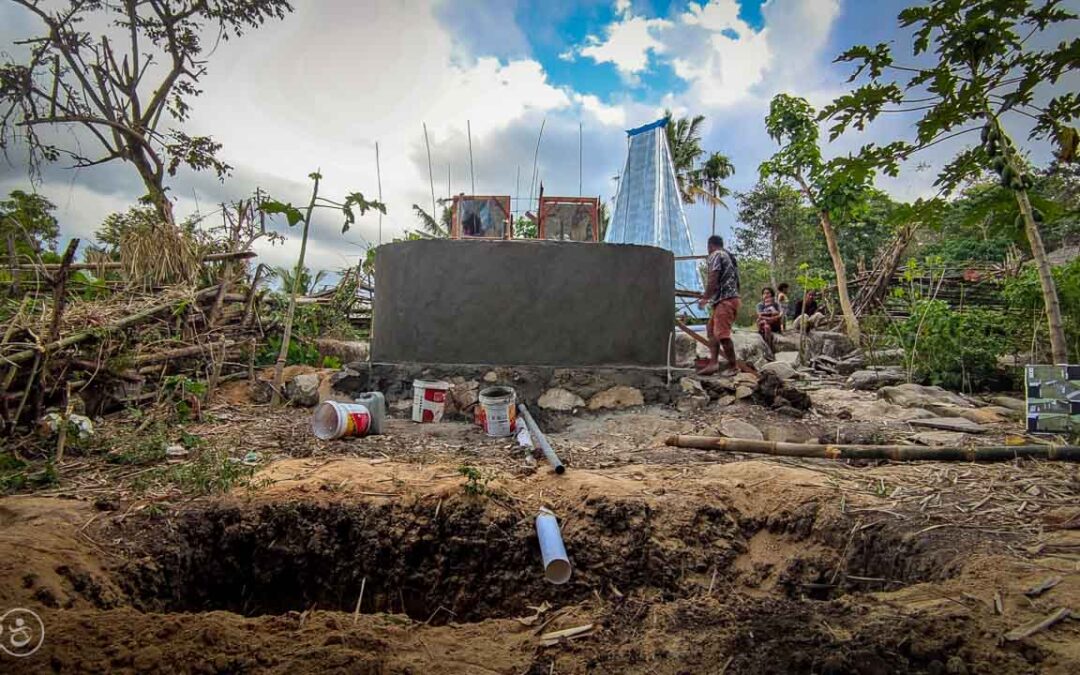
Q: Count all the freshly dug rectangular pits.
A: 1